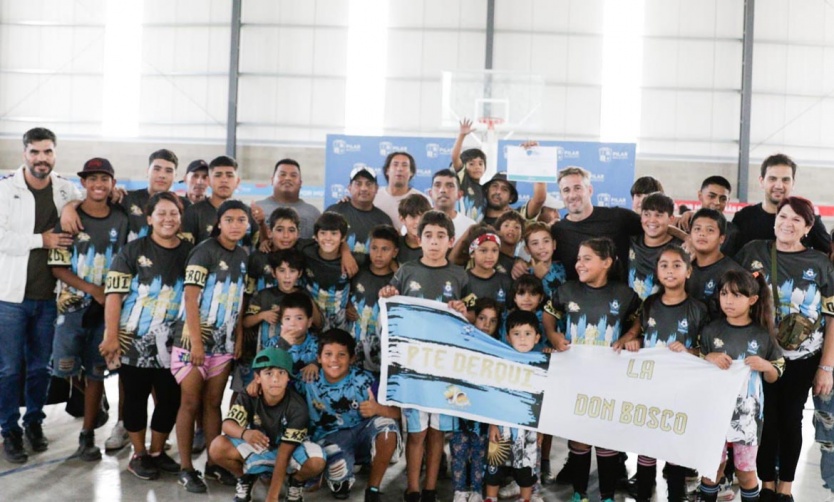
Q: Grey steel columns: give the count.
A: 3